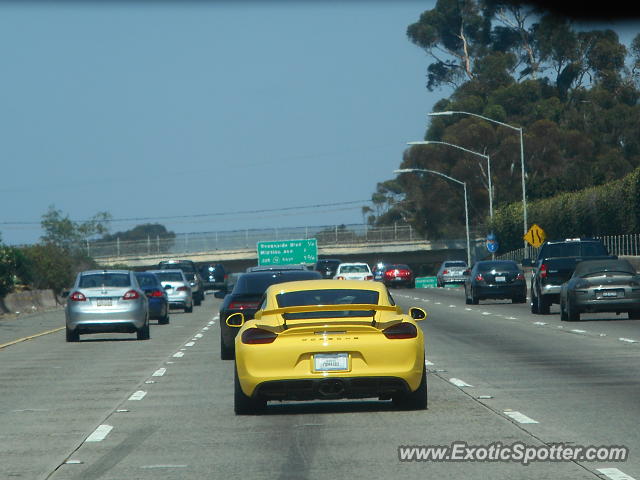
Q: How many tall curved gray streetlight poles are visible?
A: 3